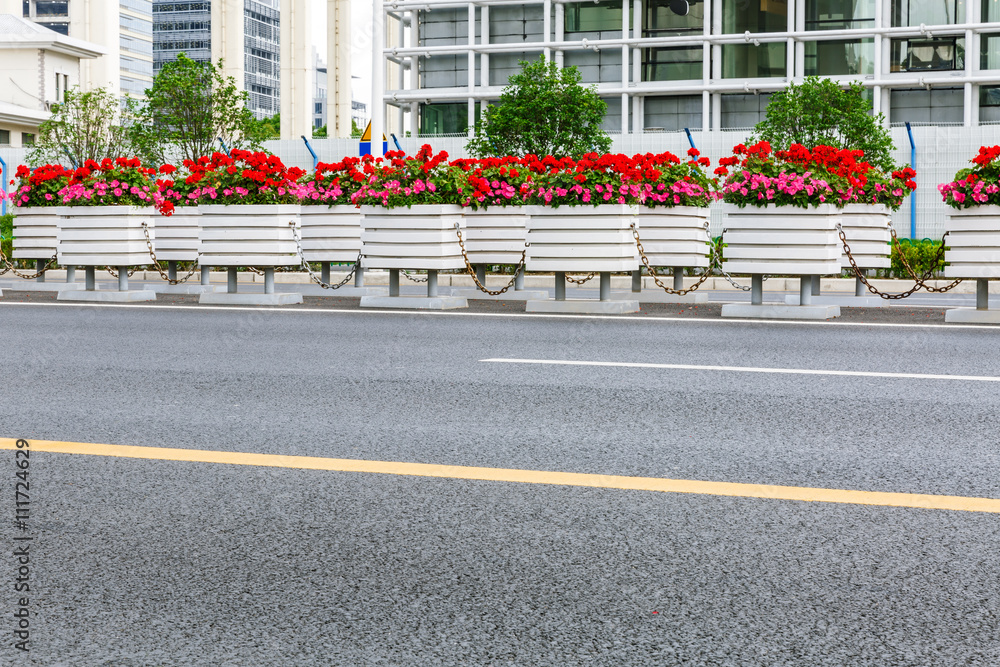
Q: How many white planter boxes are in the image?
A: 12